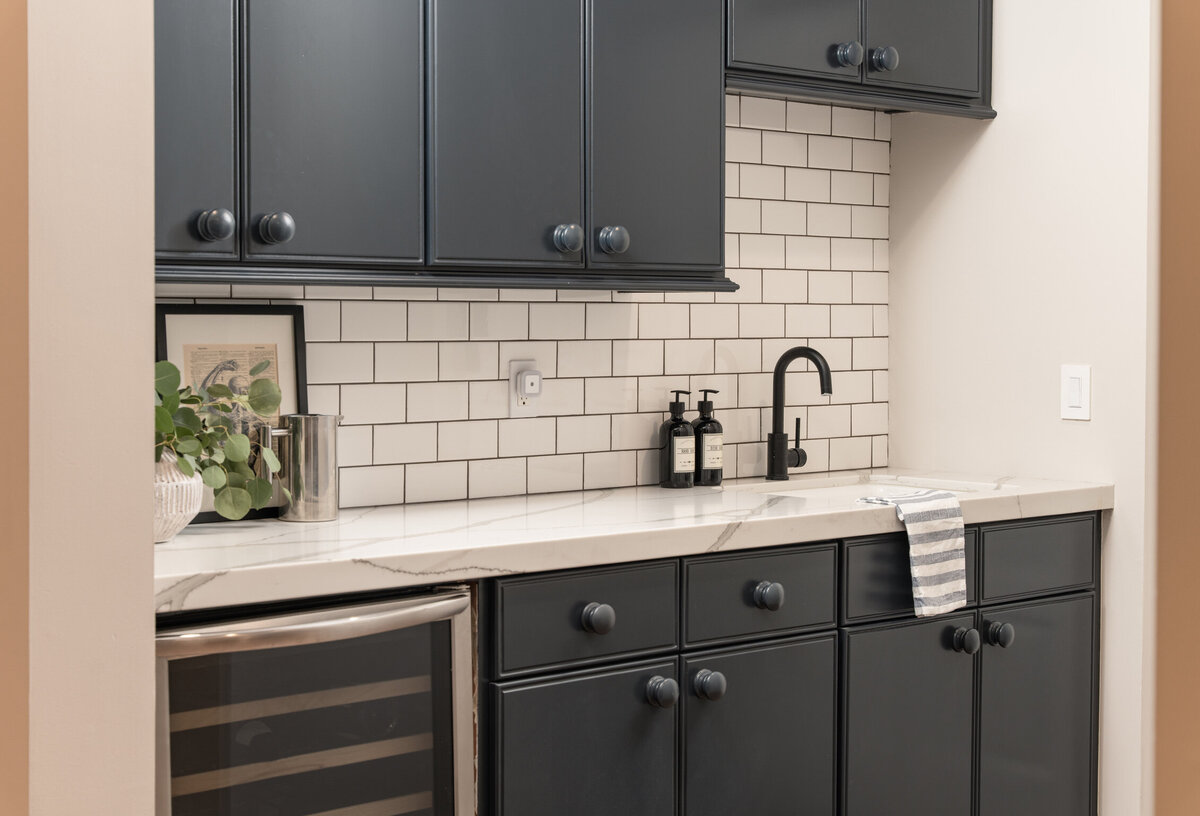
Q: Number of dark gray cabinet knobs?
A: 12